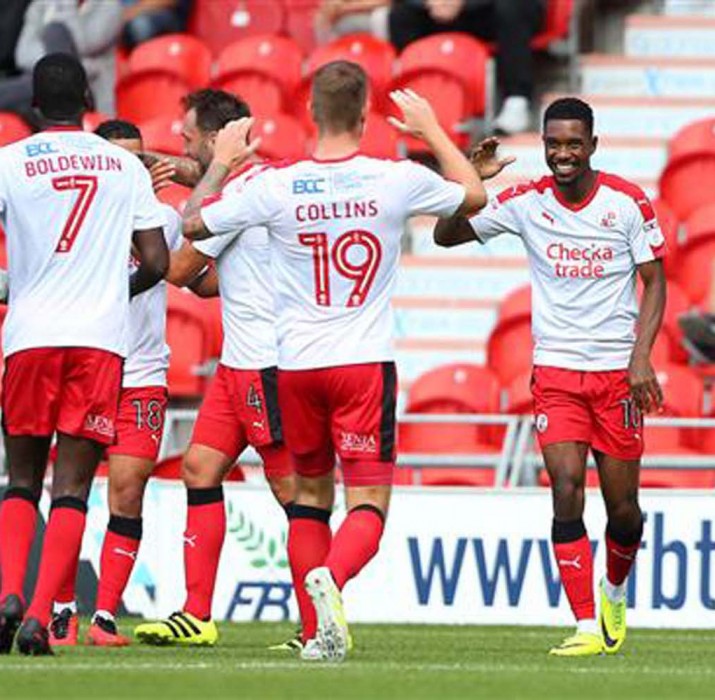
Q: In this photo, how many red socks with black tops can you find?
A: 8